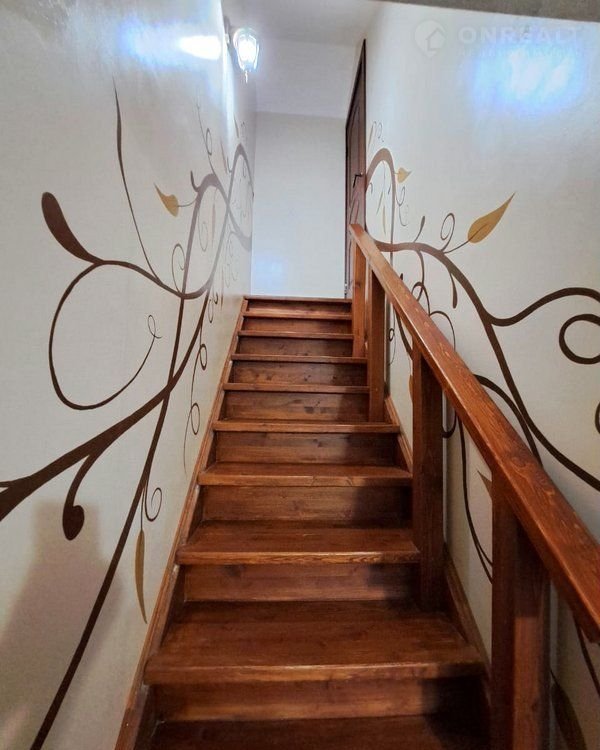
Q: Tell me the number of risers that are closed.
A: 9